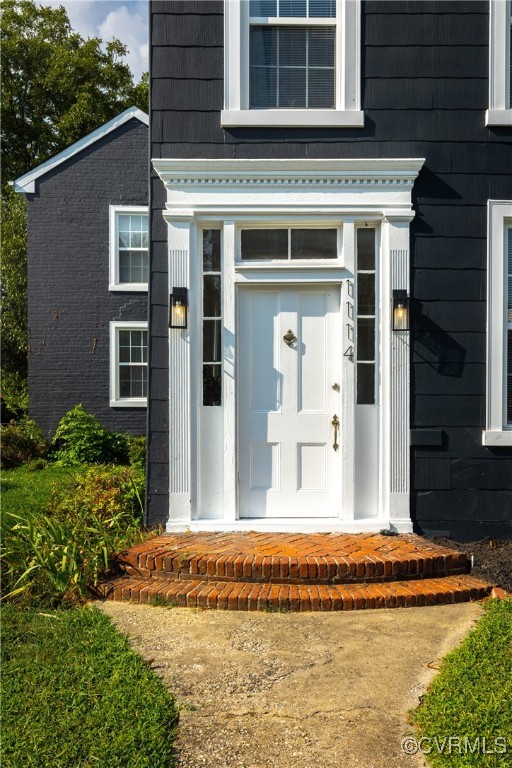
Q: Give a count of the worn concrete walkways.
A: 1